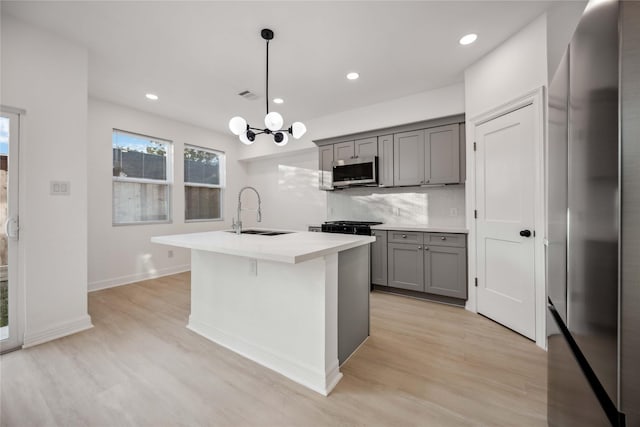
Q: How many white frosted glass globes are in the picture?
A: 5